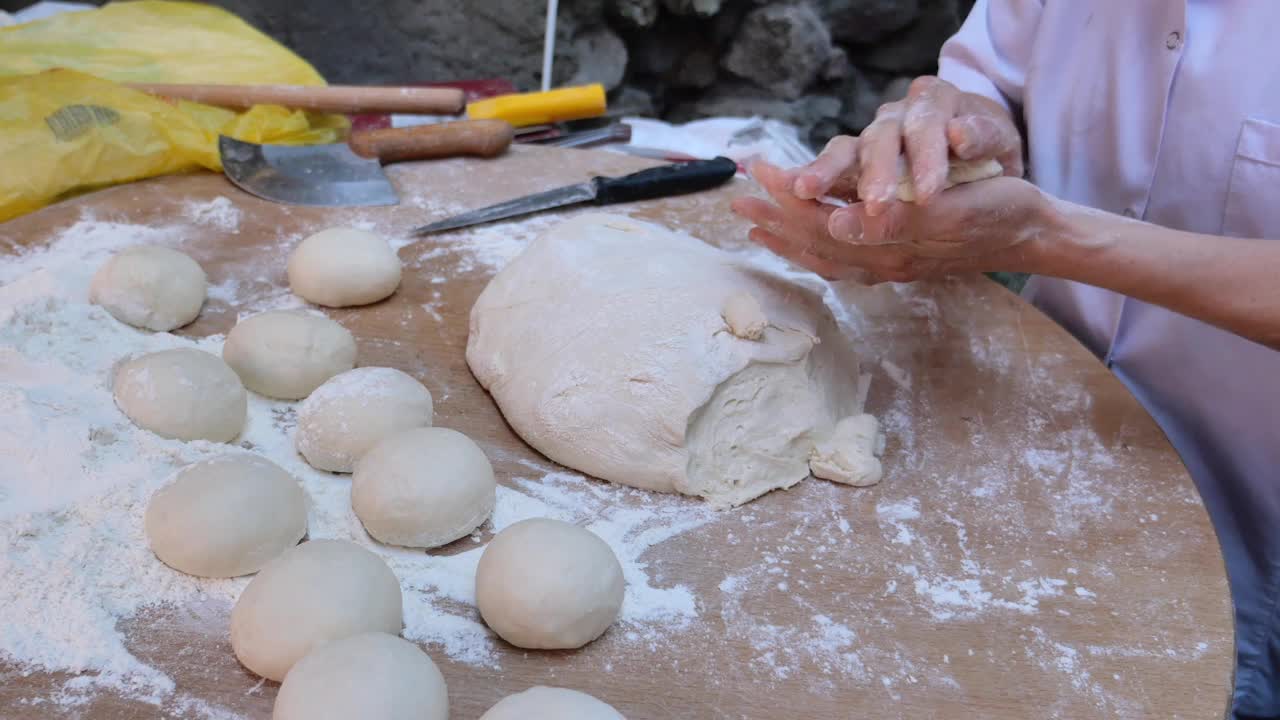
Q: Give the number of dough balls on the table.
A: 11